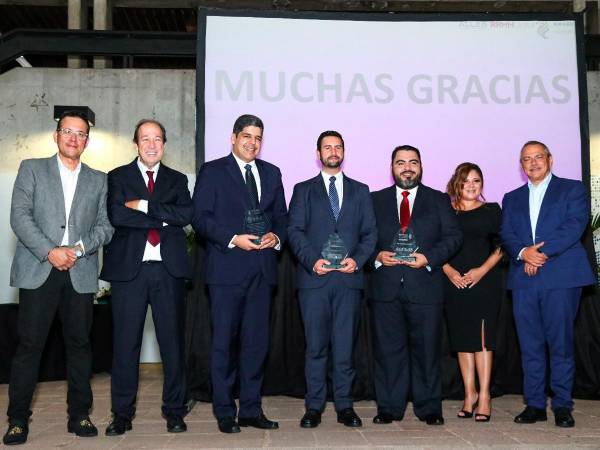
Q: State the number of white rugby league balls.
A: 0